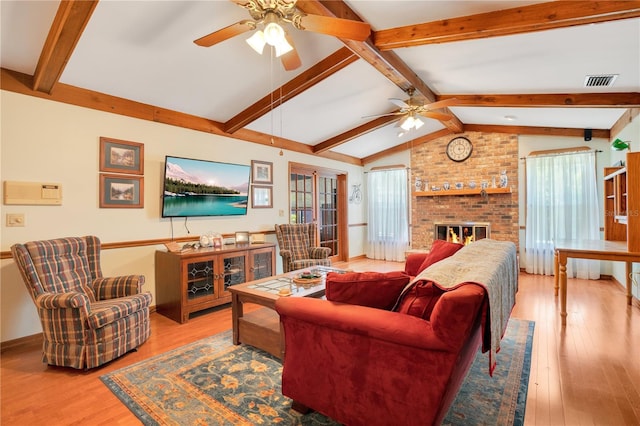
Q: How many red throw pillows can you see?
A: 2